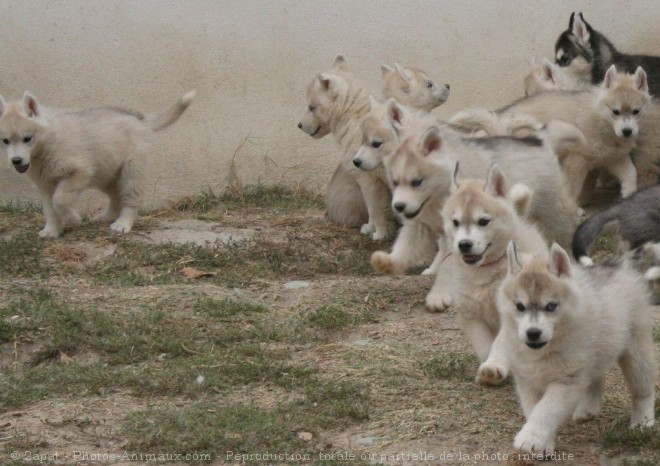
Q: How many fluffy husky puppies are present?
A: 11